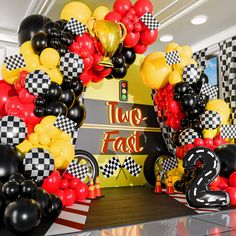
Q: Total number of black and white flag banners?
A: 11